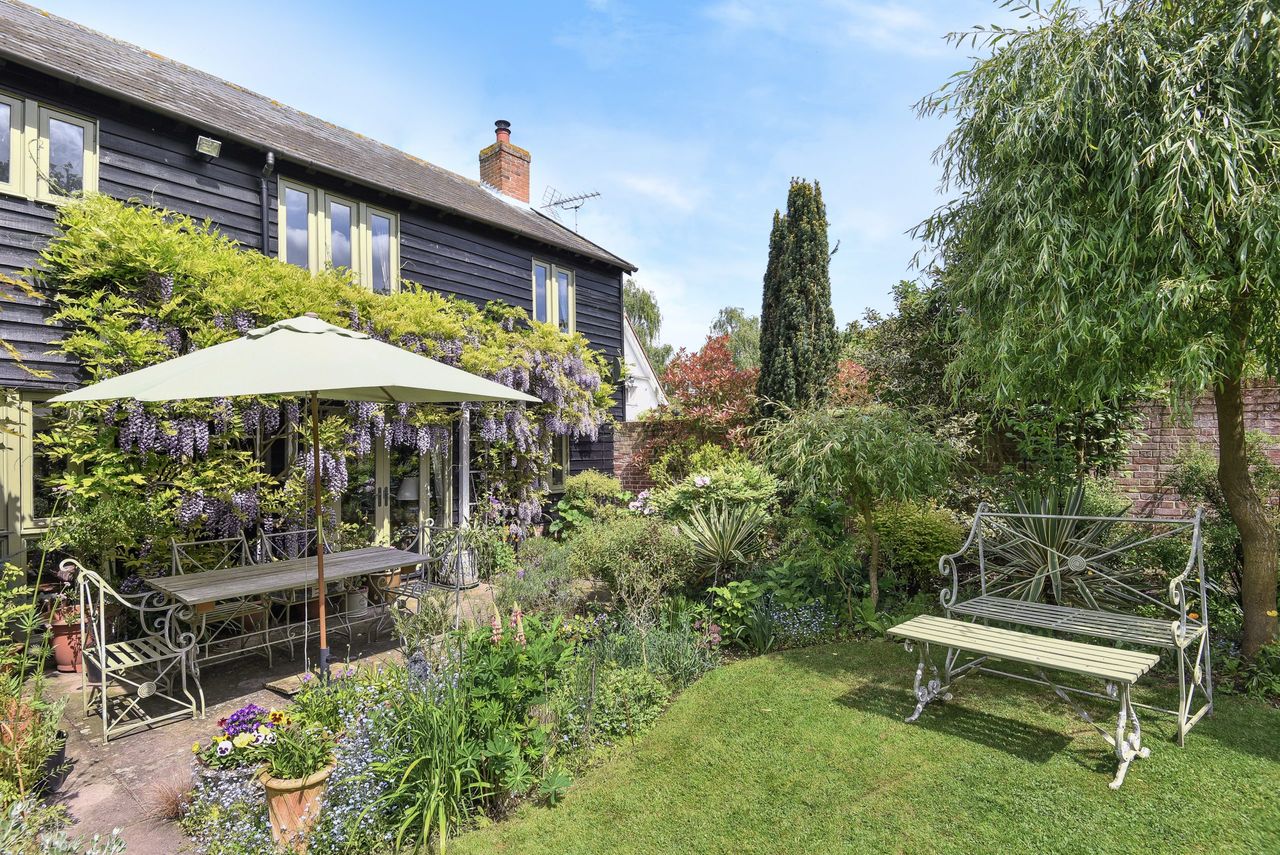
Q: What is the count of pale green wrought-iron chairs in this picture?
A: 4